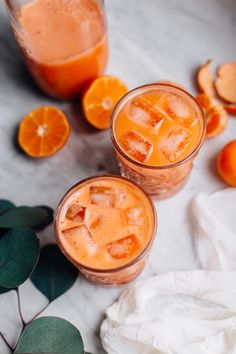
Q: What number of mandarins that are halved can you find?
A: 2